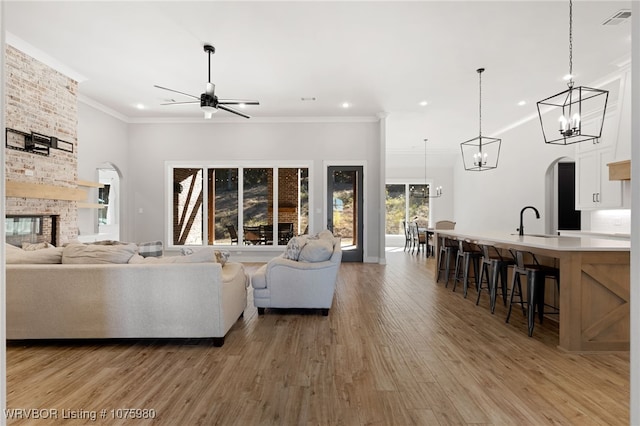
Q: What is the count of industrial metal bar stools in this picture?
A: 4